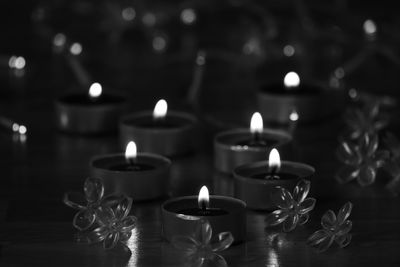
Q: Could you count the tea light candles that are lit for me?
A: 7